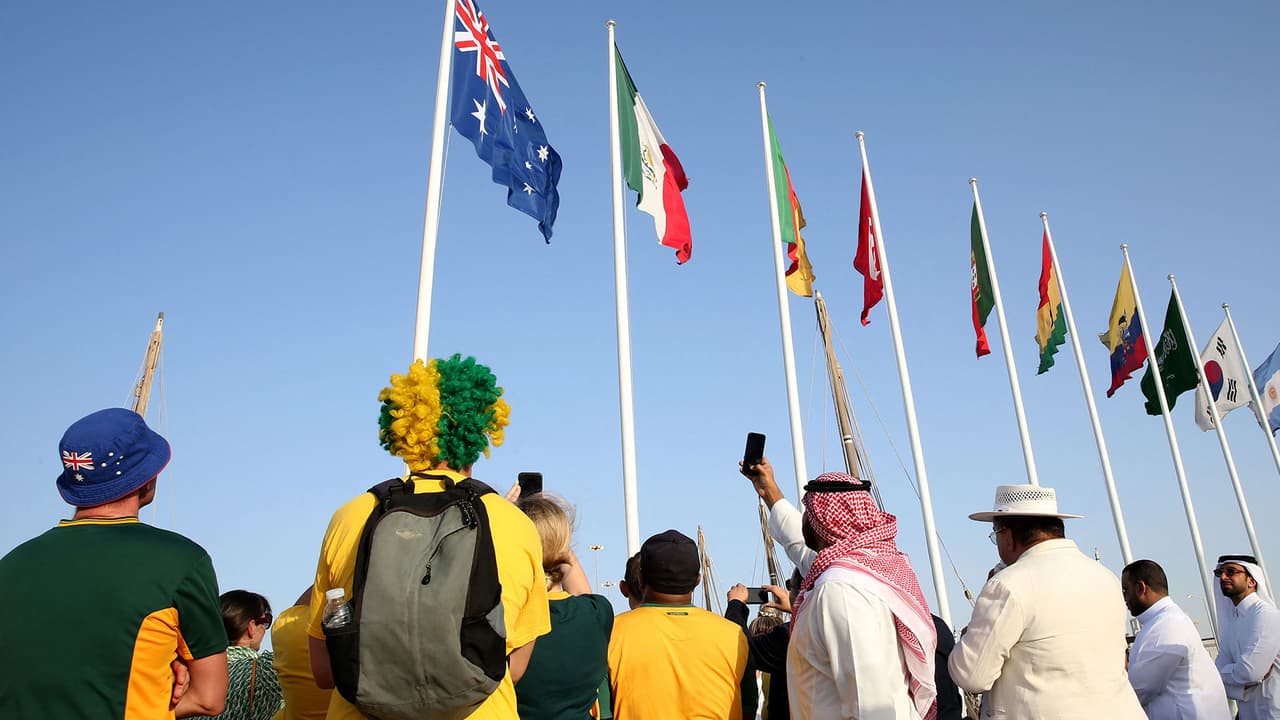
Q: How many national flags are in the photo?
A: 10